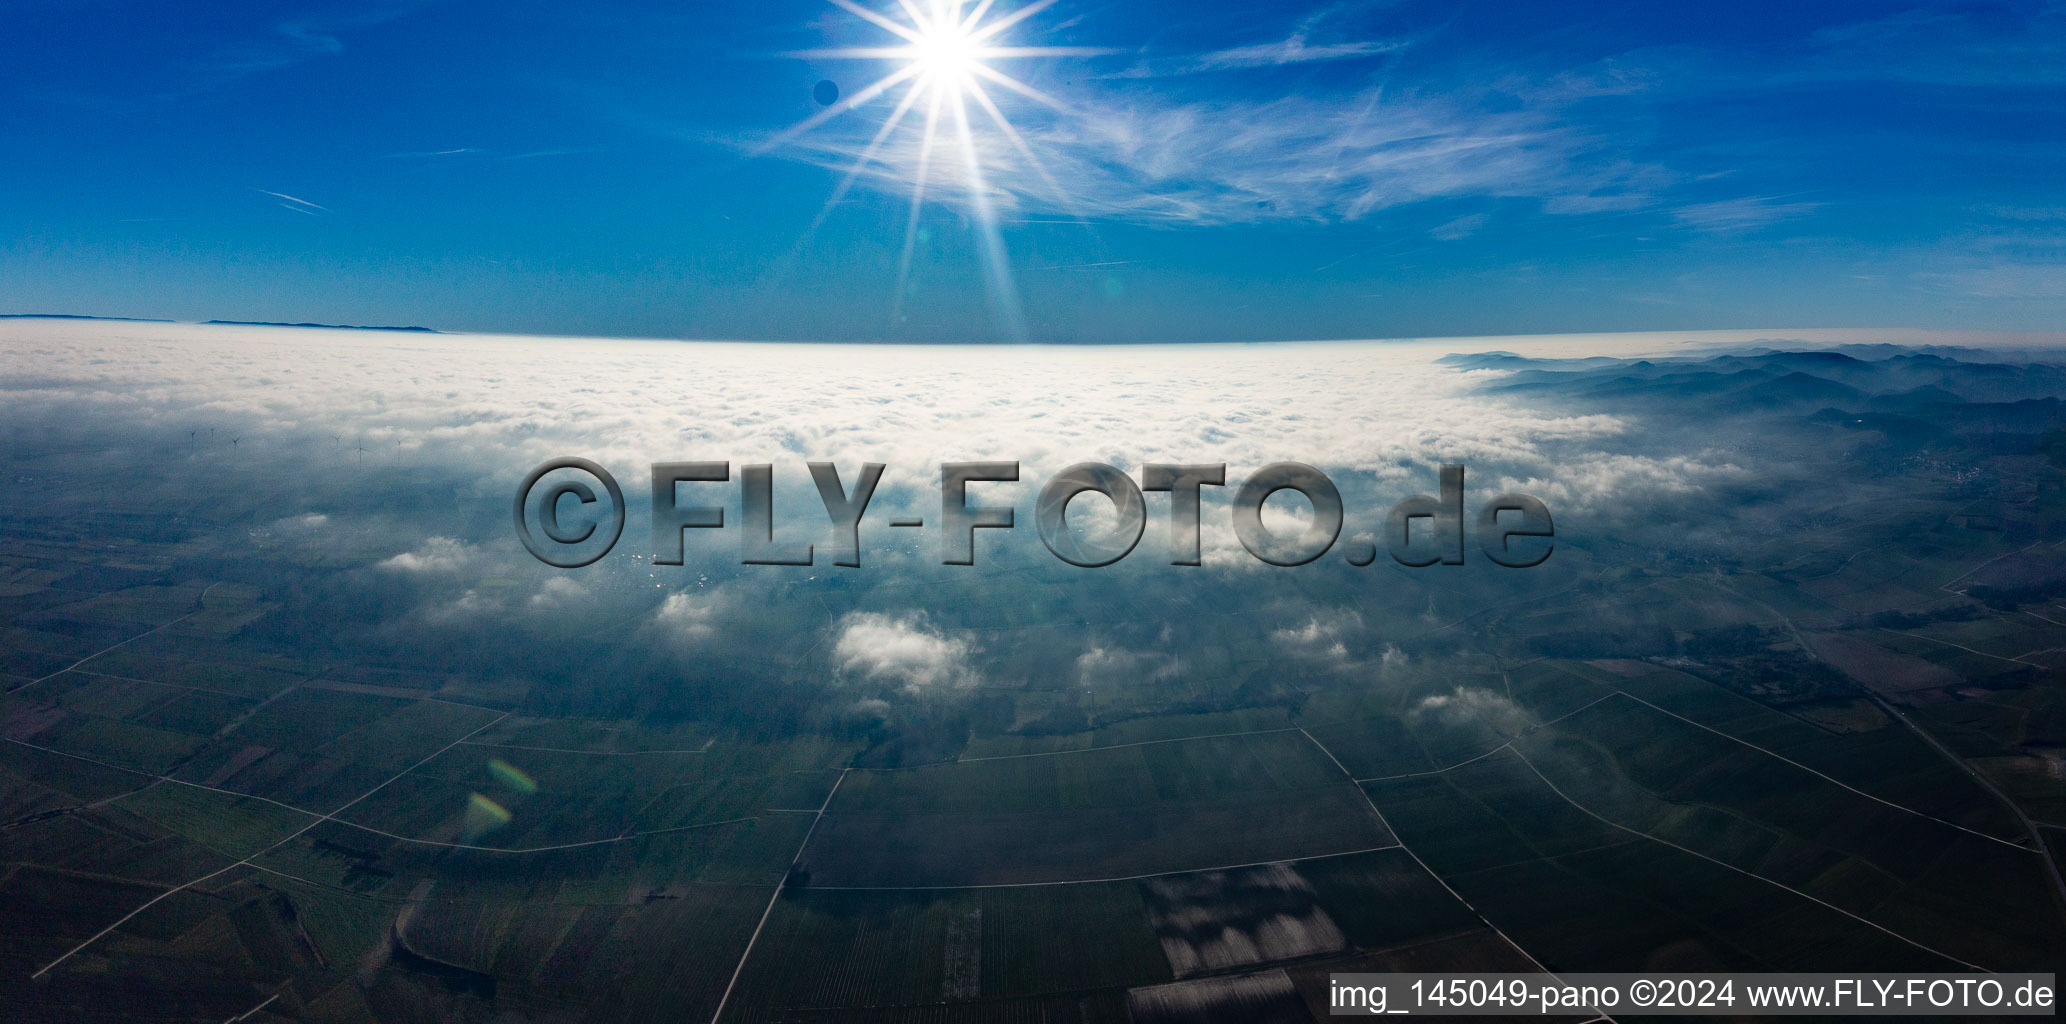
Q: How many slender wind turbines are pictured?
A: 6